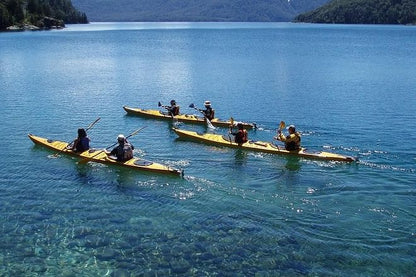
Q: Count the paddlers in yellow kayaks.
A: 6